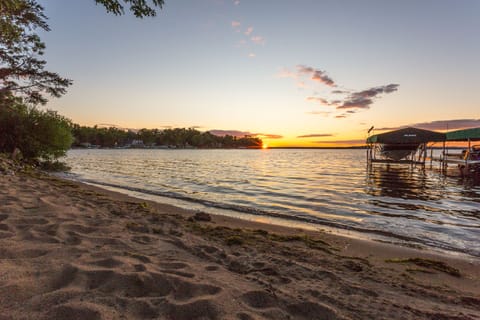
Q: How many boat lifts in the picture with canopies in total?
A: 2